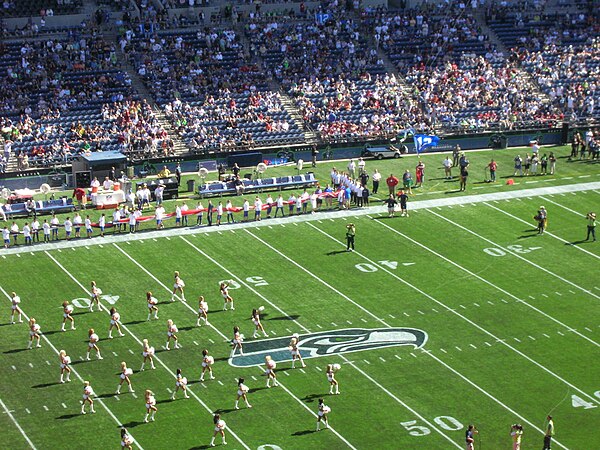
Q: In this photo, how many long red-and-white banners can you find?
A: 1